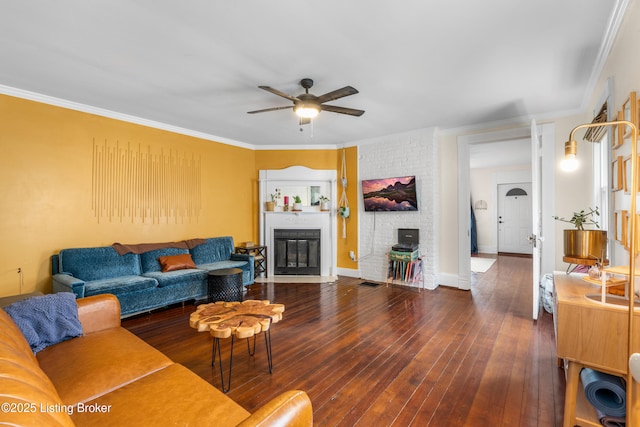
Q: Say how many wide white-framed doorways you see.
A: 1